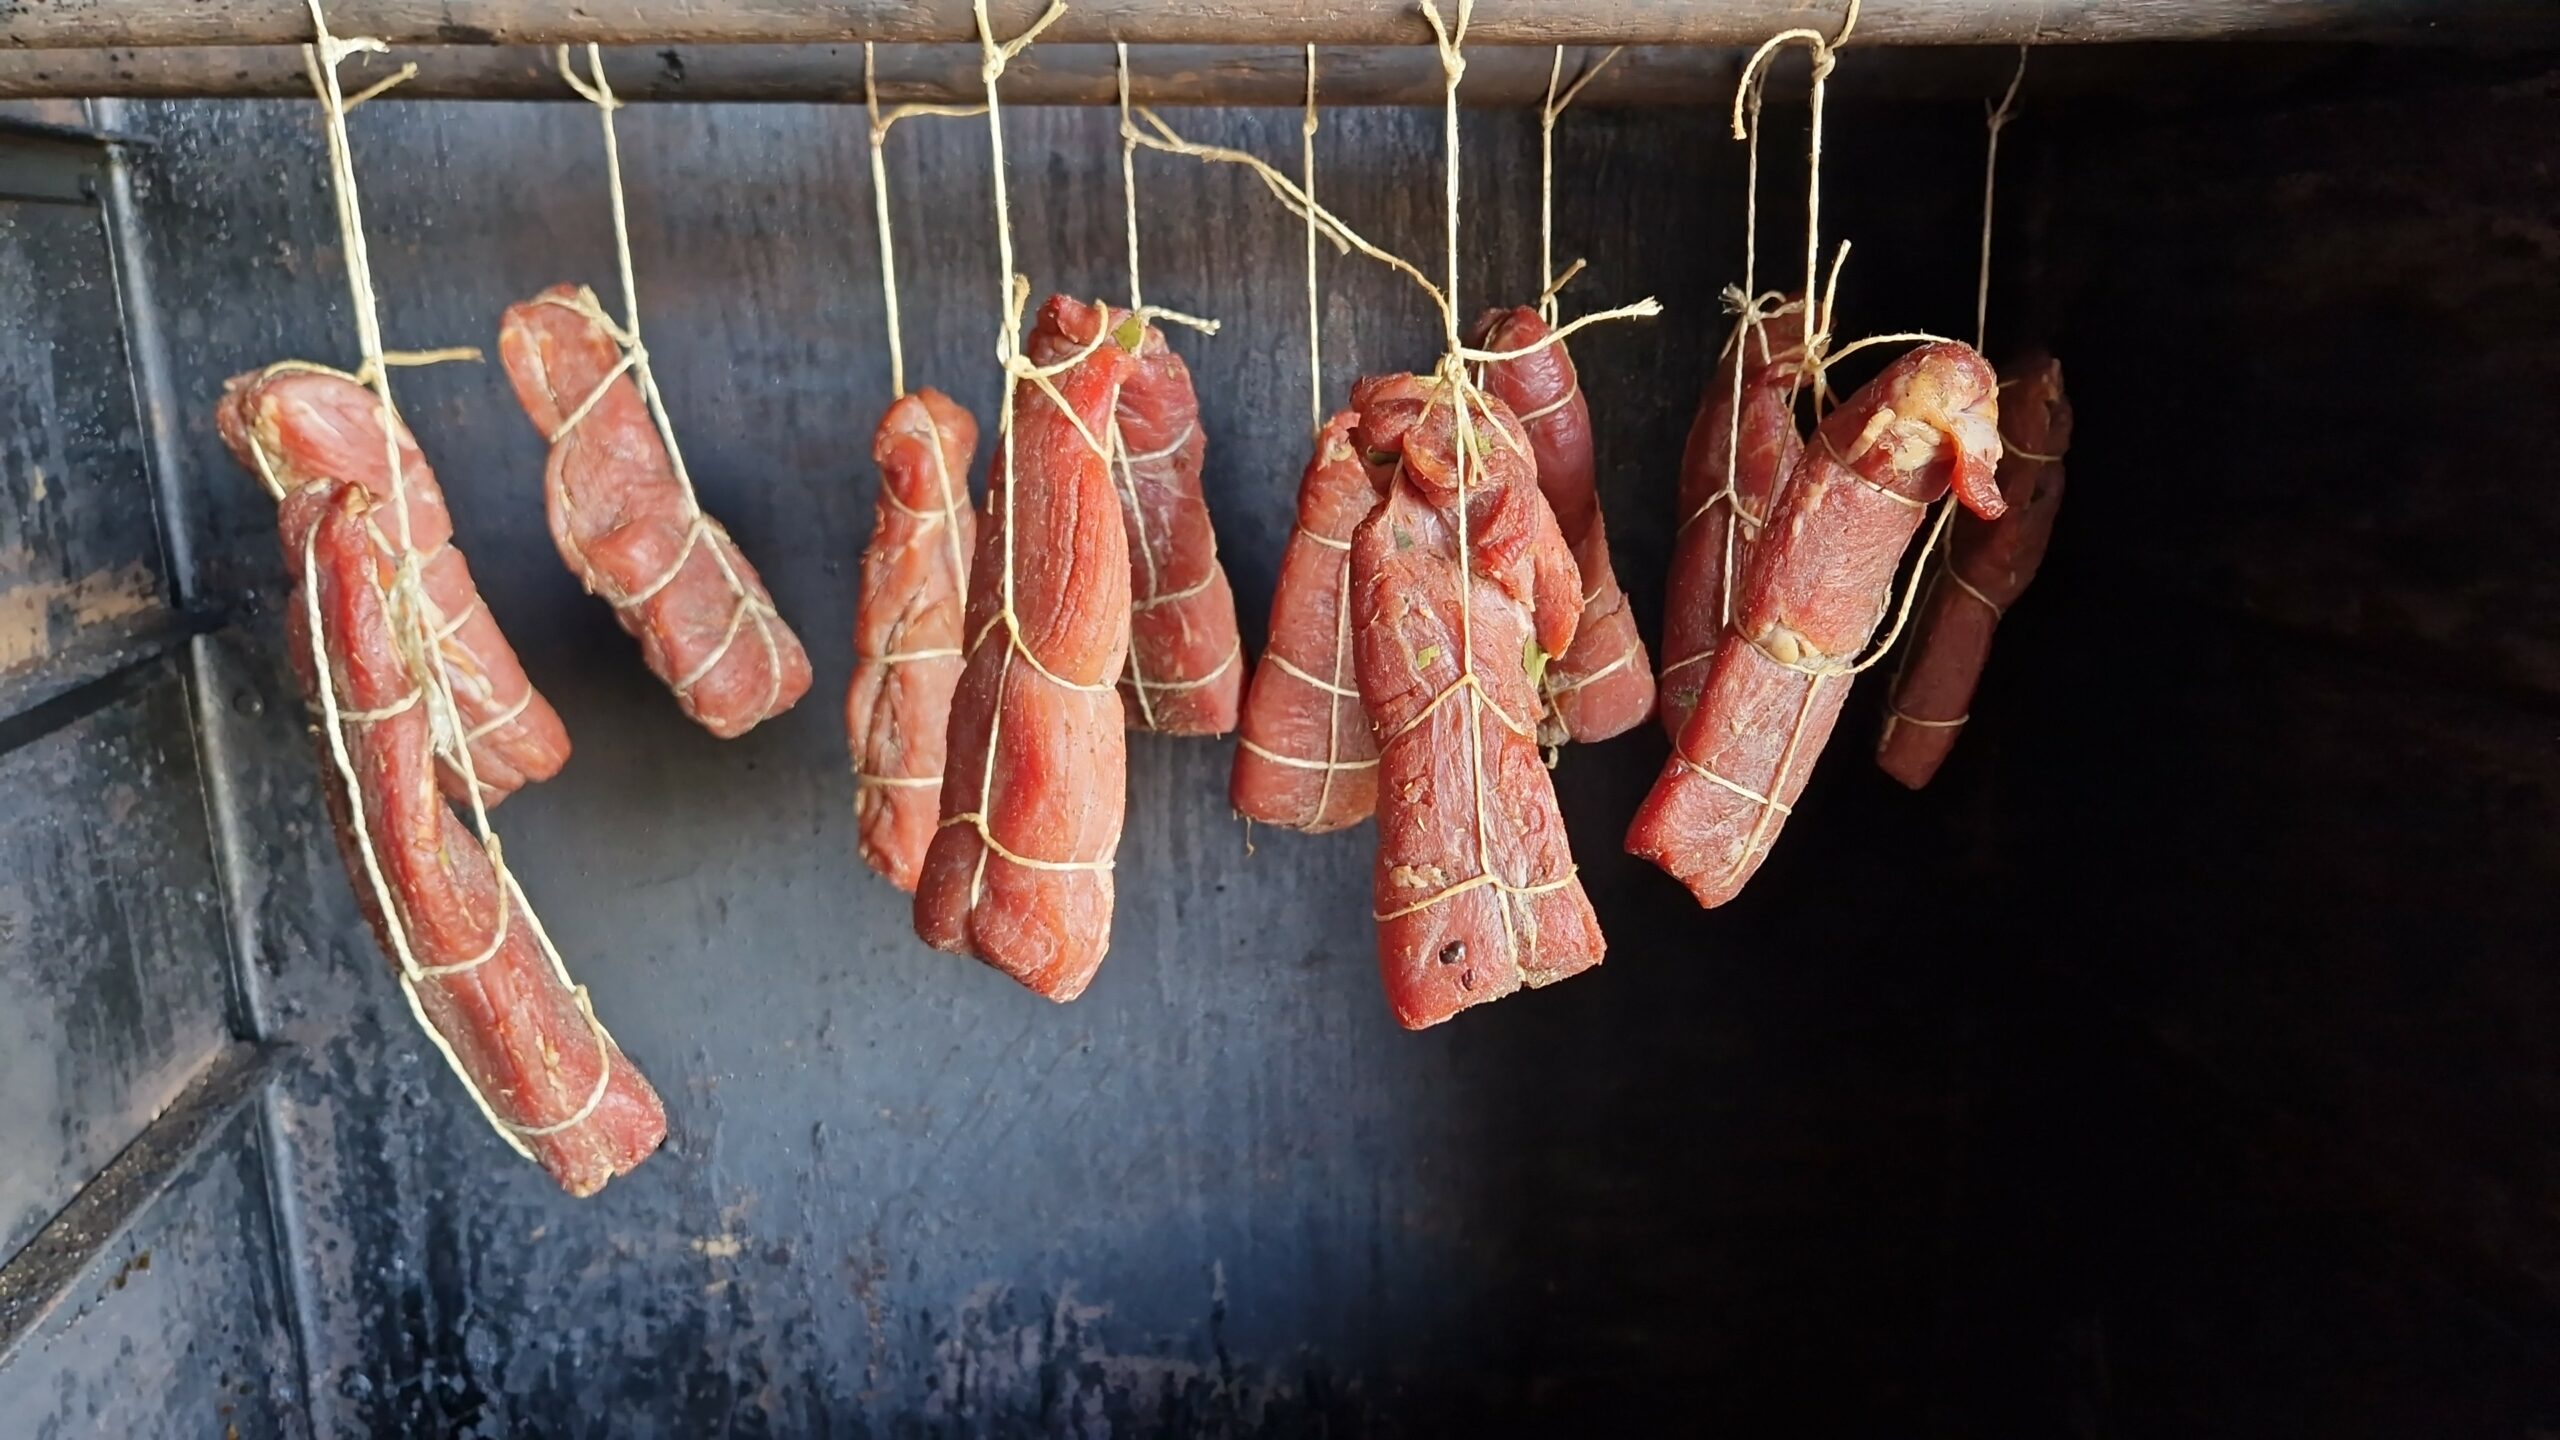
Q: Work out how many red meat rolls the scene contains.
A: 12